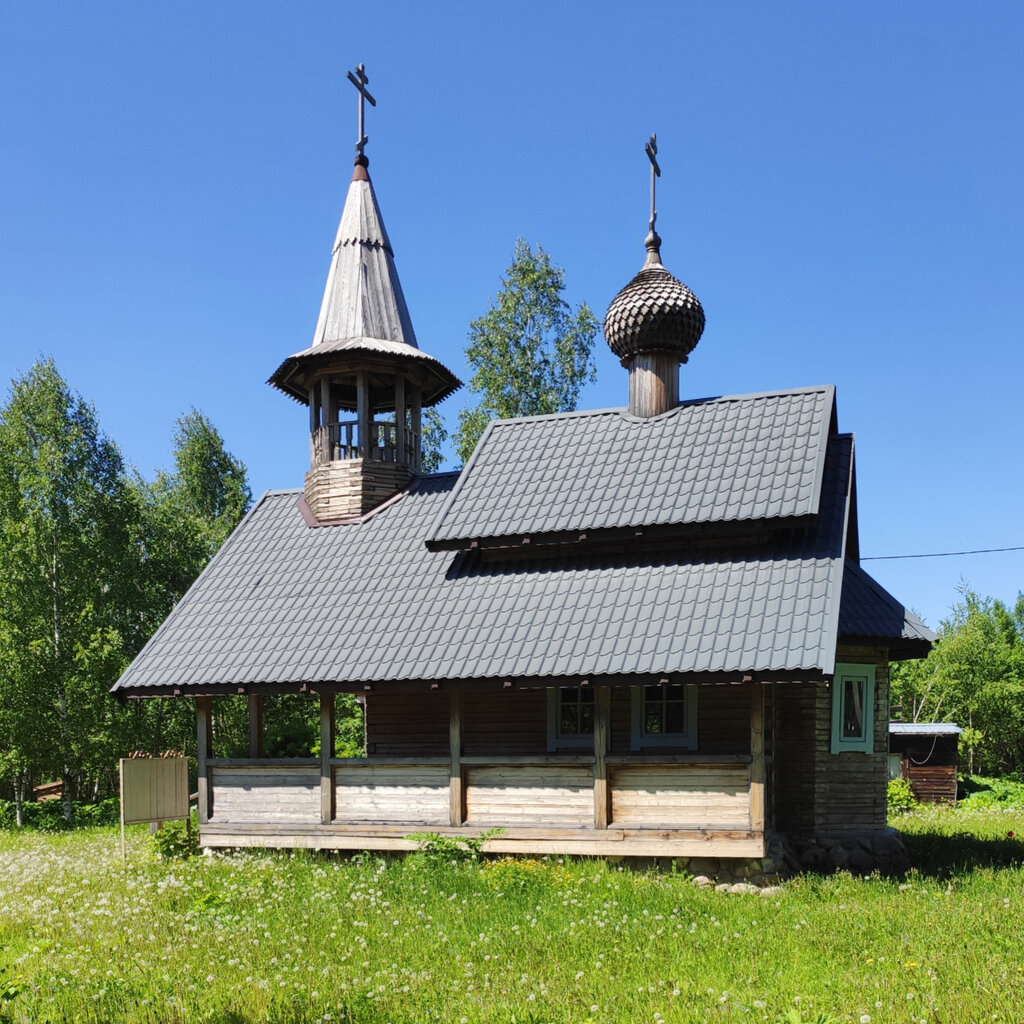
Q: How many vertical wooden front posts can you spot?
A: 5